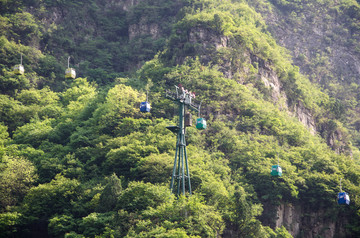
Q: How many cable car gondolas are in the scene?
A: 6